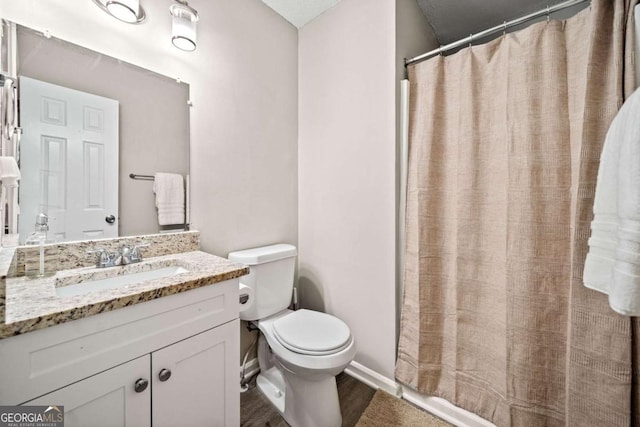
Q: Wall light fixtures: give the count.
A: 2